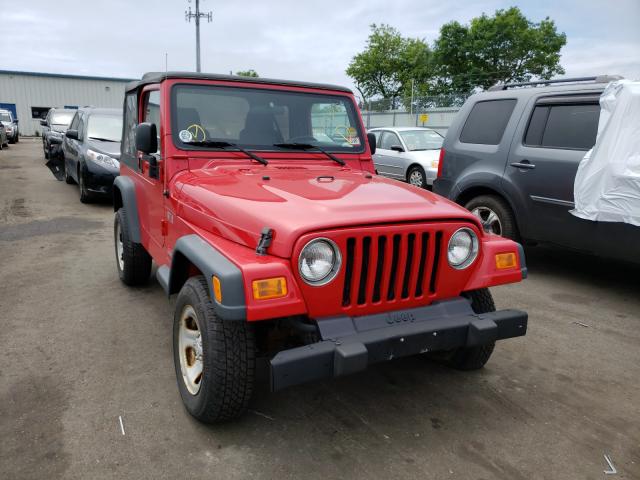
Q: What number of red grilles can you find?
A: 1